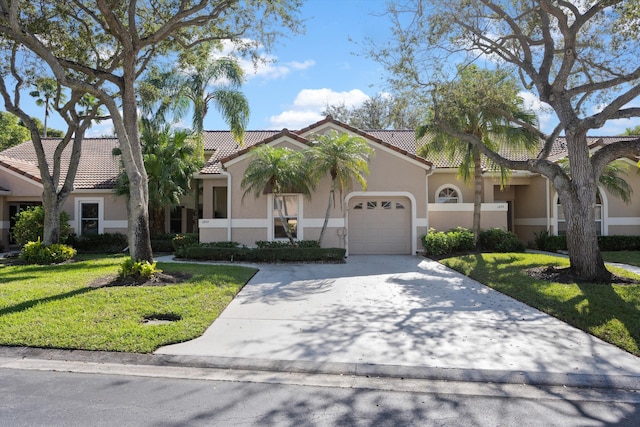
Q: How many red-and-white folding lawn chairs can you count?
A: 0